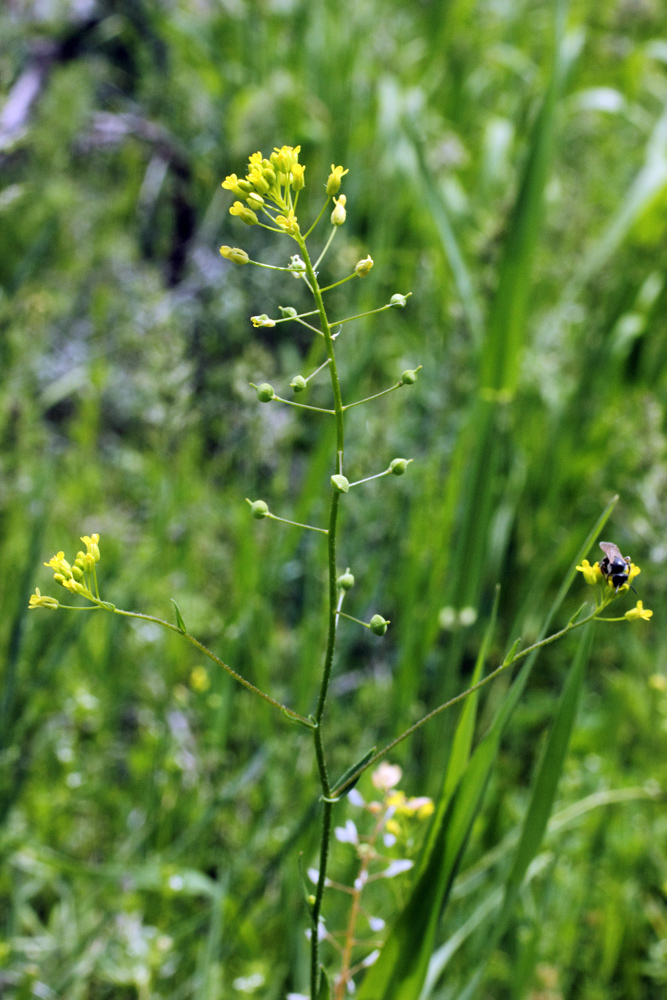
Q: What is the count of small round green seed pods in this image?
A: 10